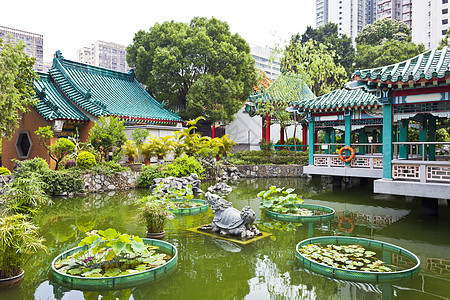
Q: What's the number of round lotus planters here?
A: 4